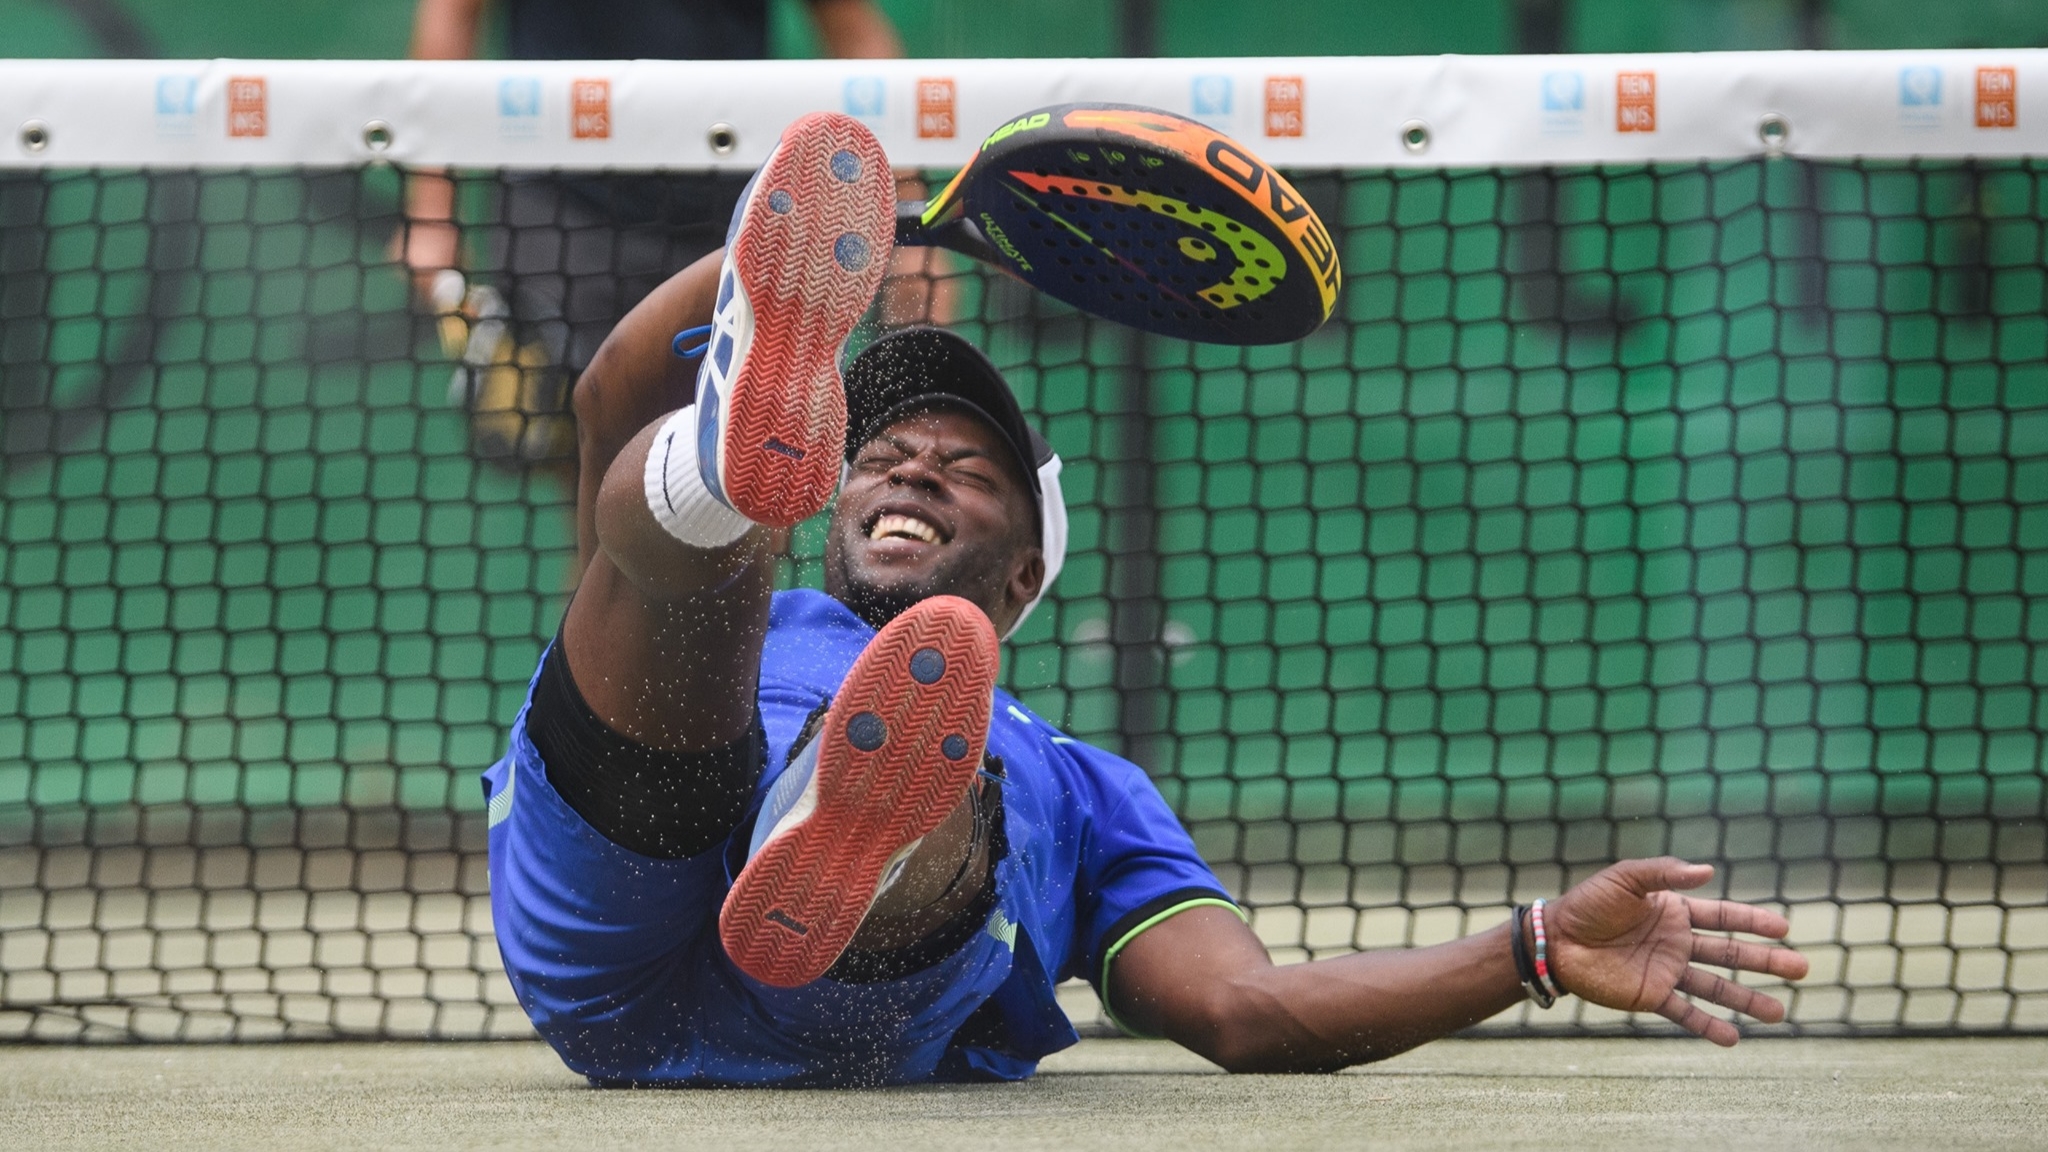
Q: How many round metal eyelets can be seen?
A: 5